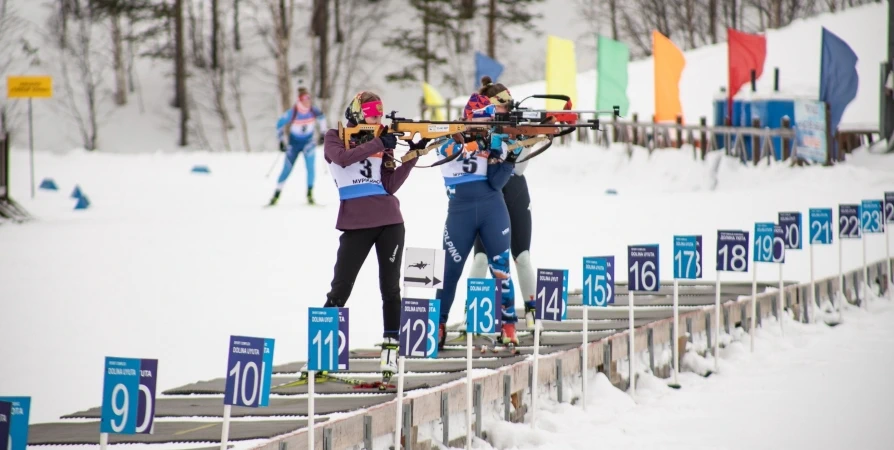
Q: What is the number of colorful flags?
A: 7